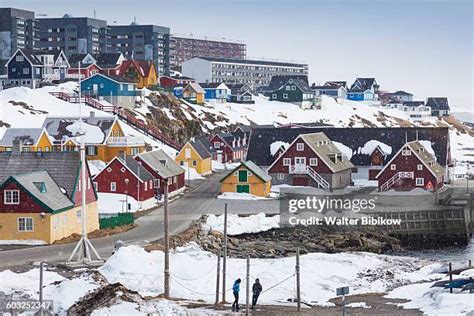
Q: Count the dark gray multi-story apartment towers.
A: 3